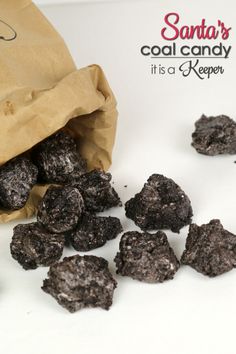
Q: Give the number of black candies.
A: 11